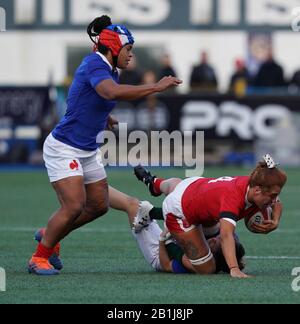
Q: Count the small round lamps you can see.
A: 0